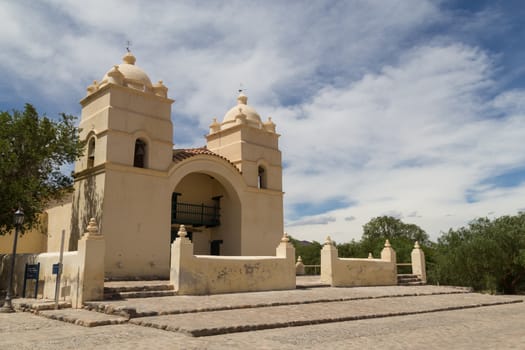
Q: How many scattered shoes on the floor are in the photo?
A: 0